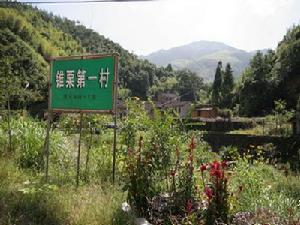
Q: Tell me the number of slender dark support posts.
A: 3